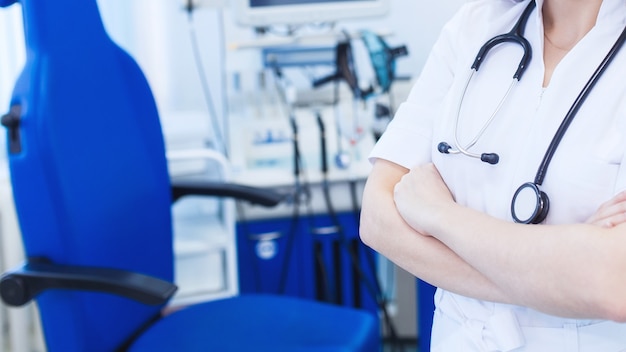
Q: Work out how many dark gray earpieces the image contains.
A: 2